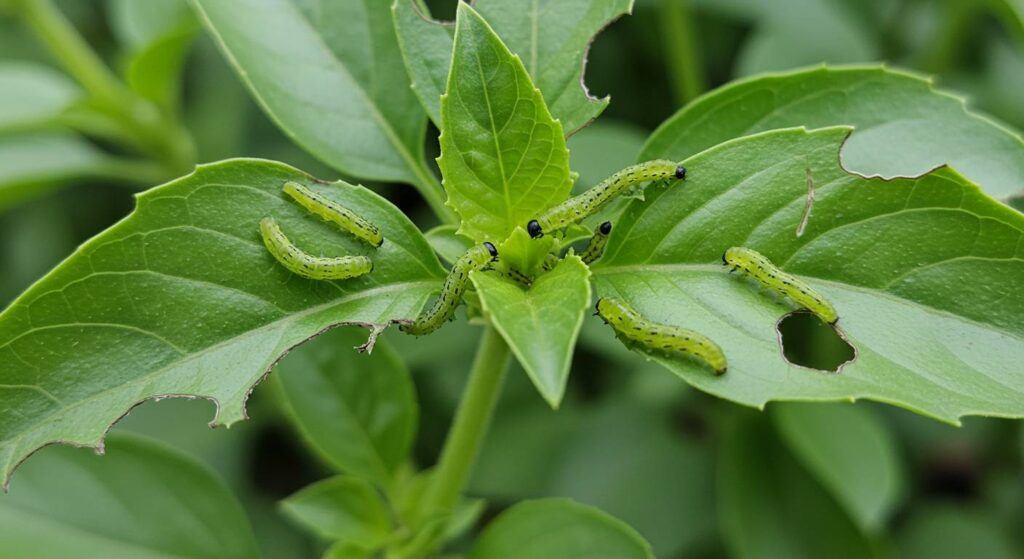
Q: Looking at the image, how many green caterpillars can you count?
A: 7